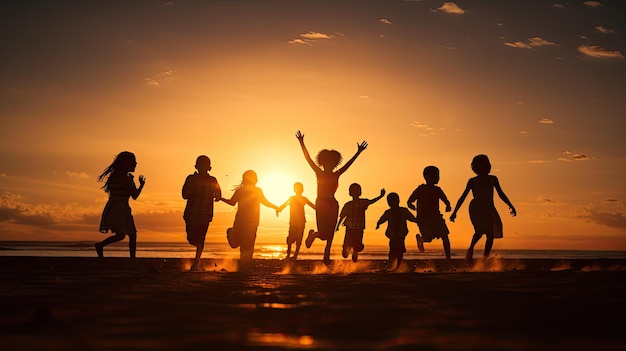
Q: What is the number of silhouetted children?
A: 9